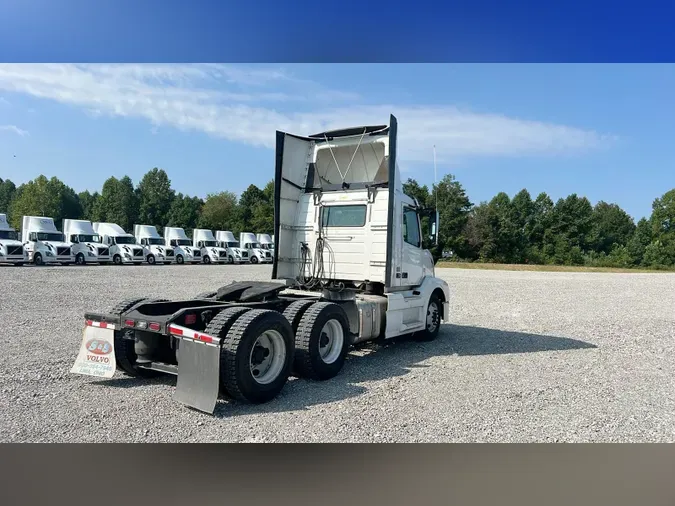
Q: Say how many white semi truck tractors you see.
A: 11